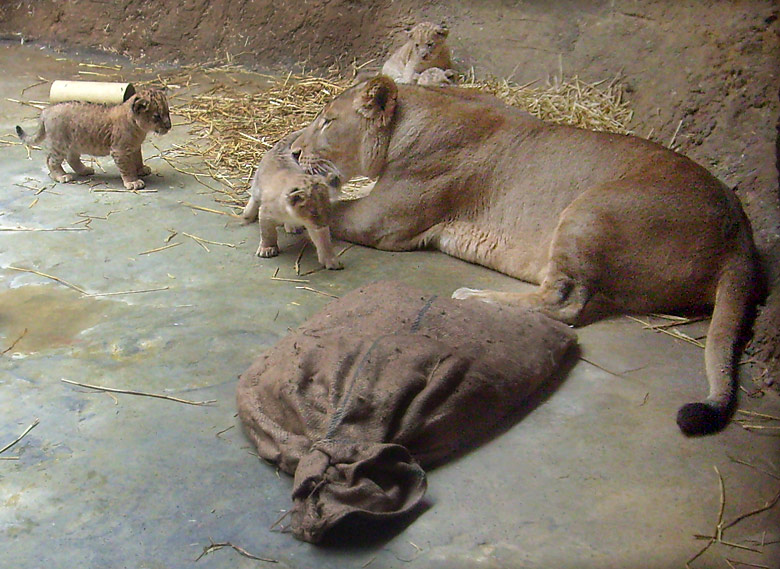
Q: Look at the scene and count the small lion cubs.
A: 4